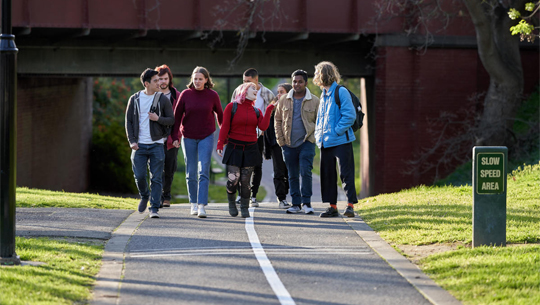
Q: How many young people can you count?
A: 8